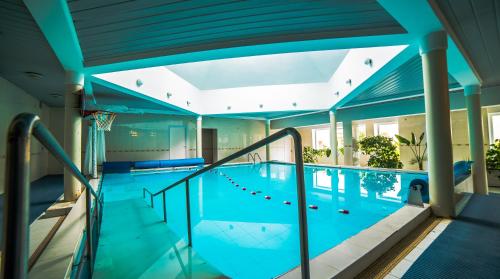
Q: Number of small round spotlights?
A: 9